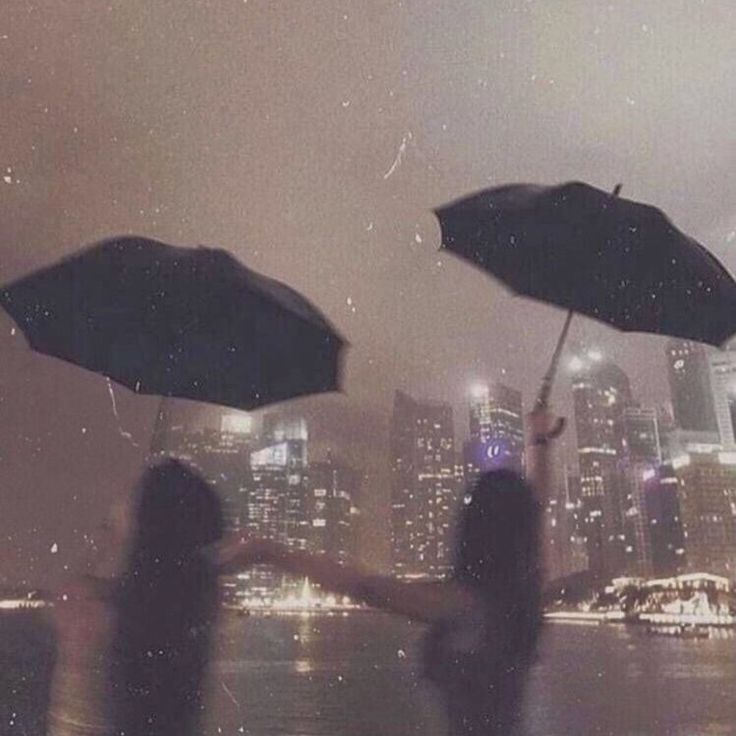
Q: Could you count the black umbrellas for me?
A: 2